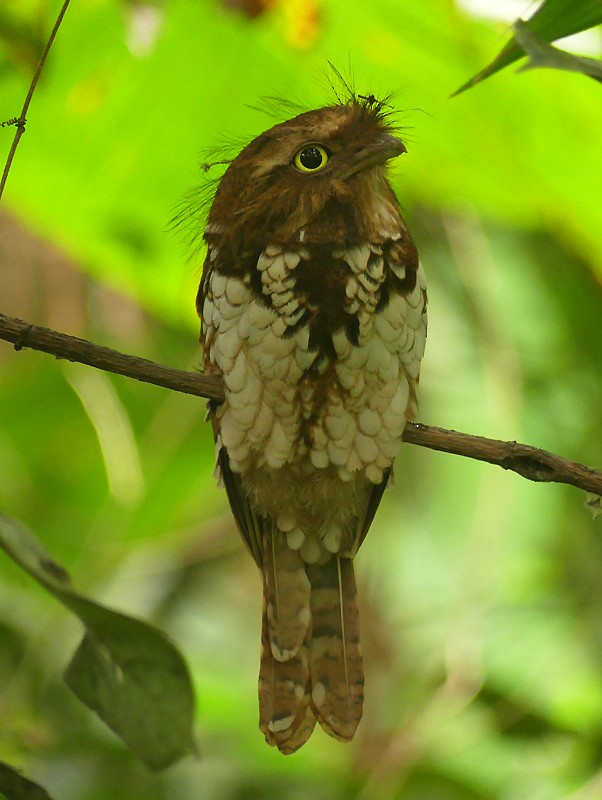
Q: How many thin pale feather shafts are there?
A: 2